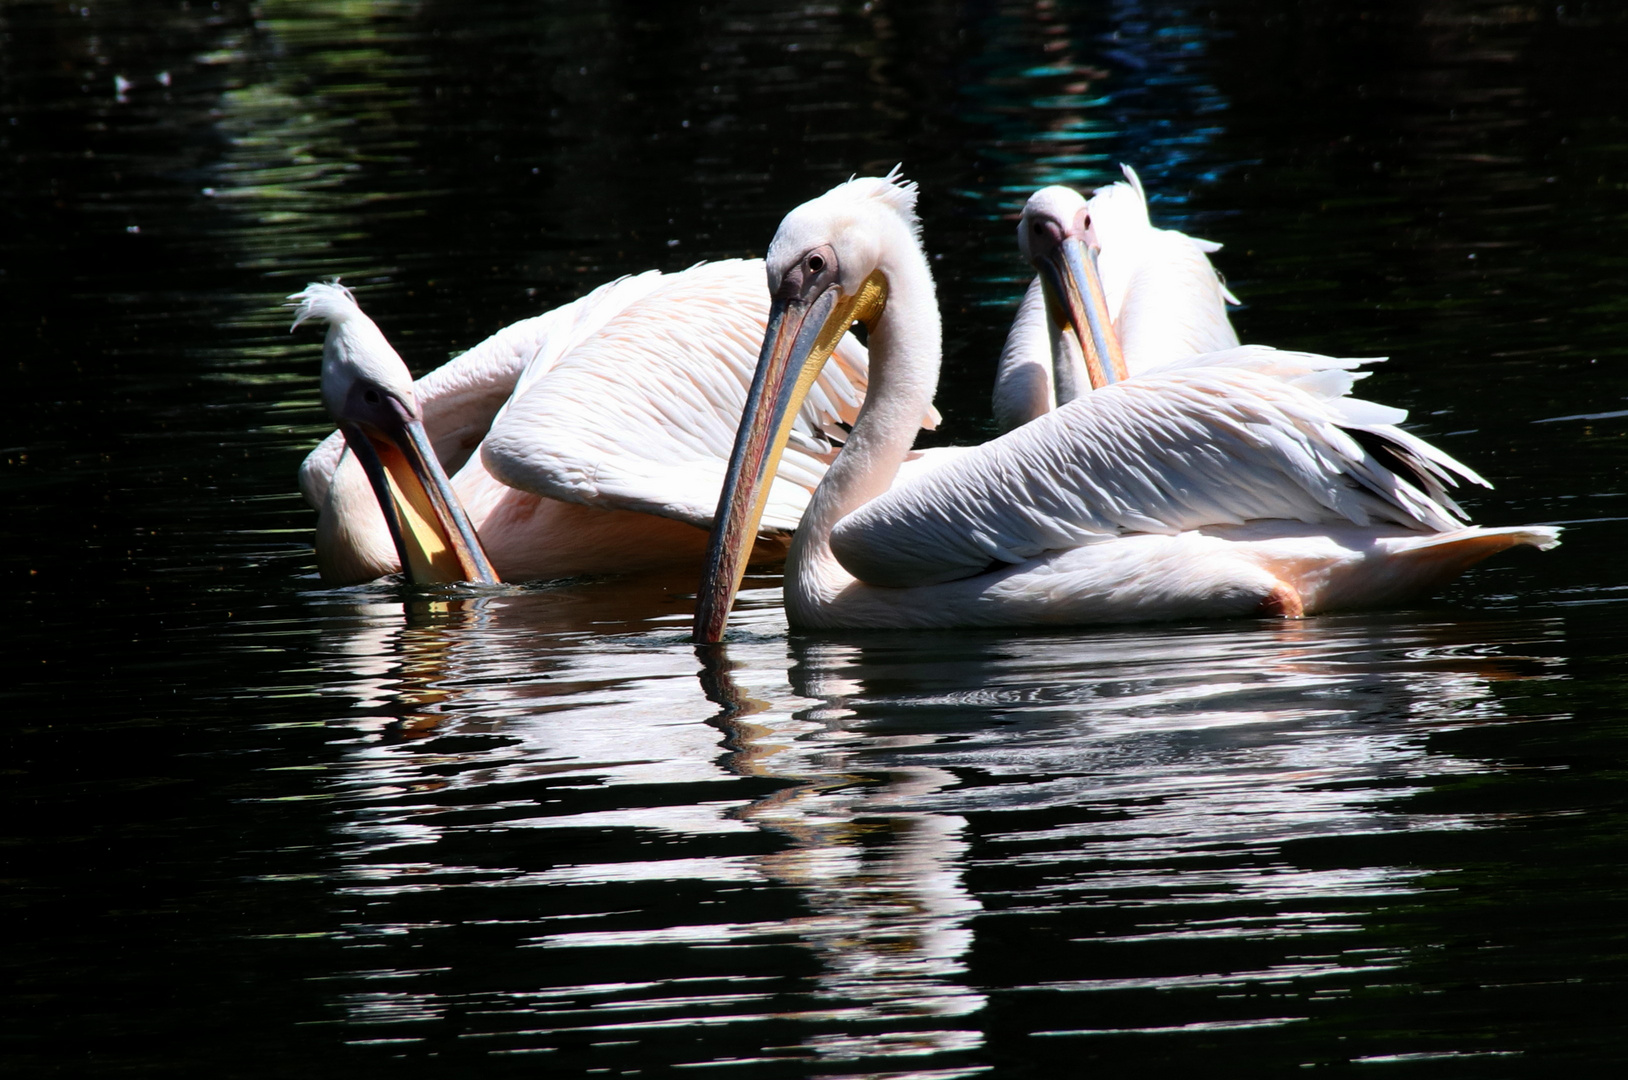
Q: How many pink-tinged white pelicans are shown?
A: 3